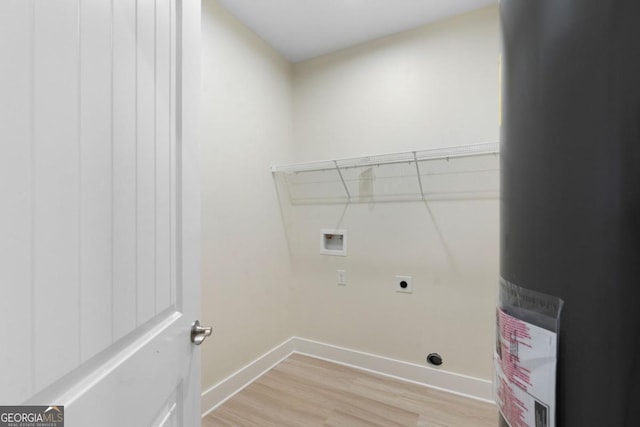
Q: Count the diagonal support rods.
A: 2